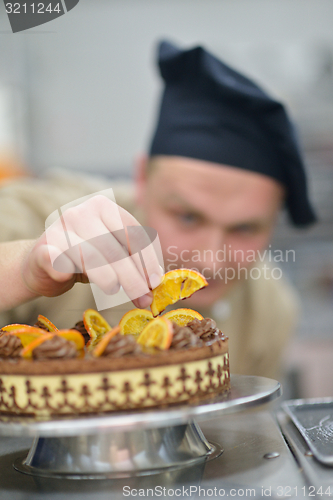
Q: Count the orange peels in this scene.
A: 10